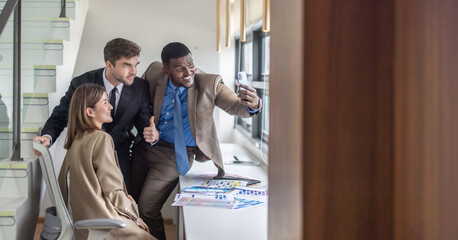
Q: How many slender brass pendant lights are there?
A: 4